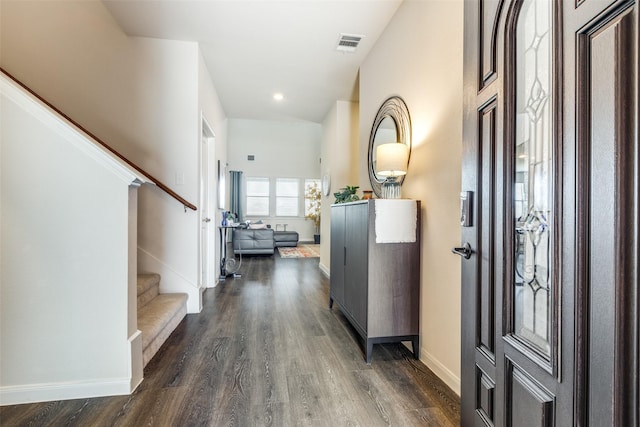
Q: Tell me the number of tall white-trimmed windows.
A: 3